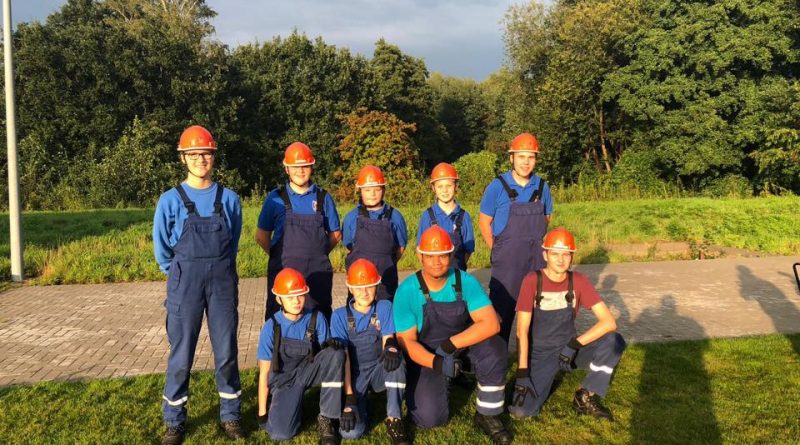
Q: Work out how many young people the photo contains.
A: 9